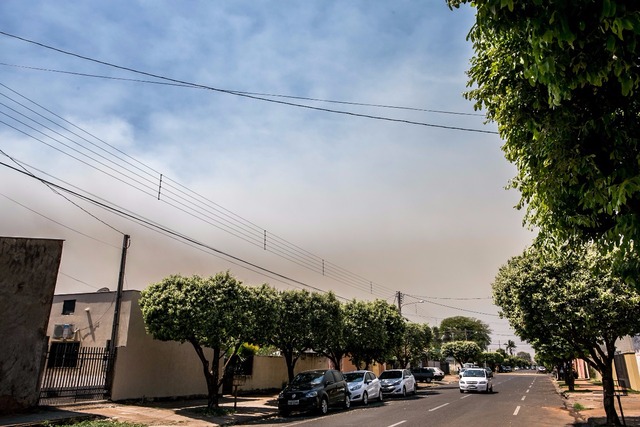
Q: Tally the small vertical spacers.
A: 4